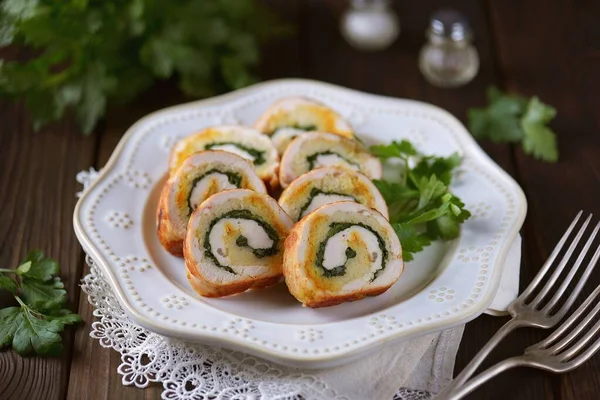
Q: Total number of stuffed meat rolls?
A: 7